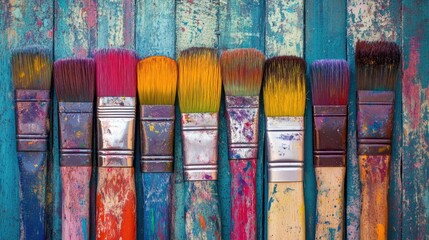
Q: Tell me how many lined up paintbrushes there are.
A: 9